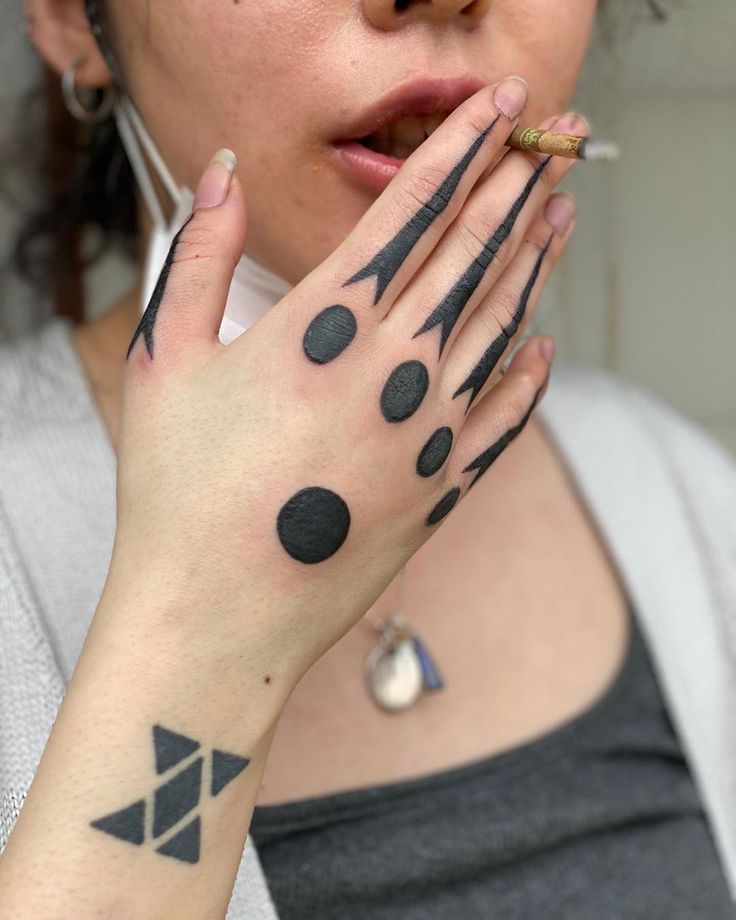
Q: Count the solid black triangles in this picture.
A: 4